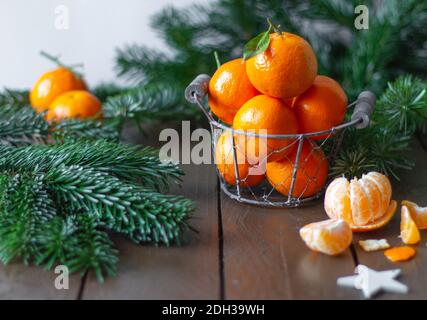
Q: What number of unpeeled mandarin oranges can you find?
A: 8